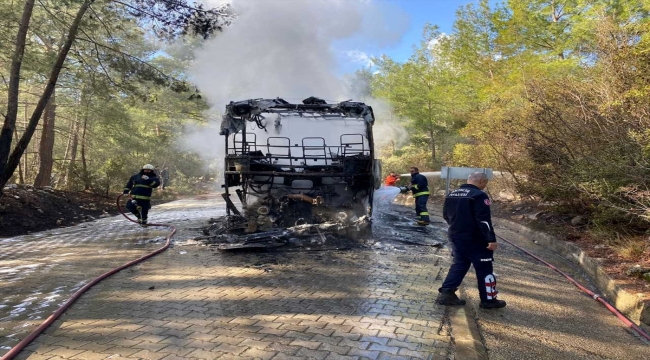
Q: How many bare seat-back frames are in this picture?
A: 4